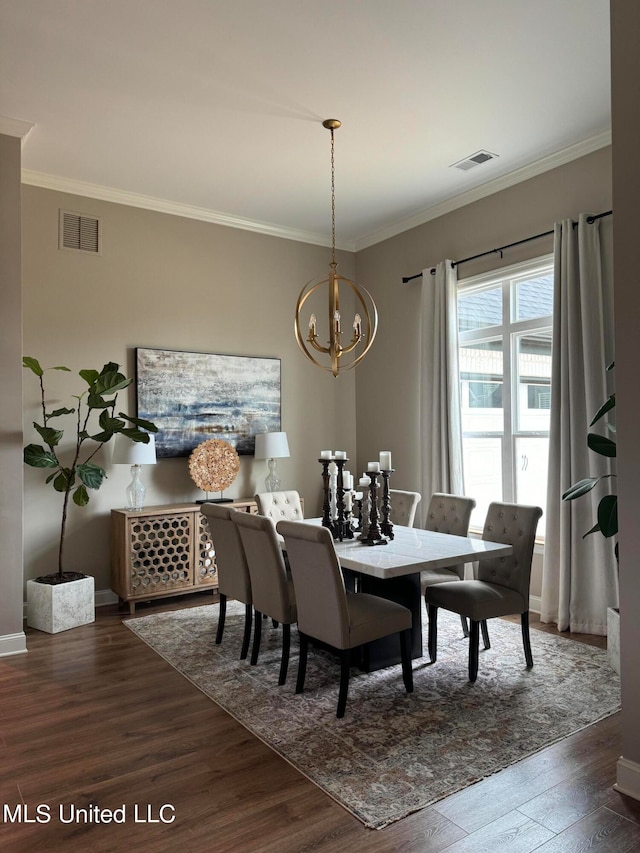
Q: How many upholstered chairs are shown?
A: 7